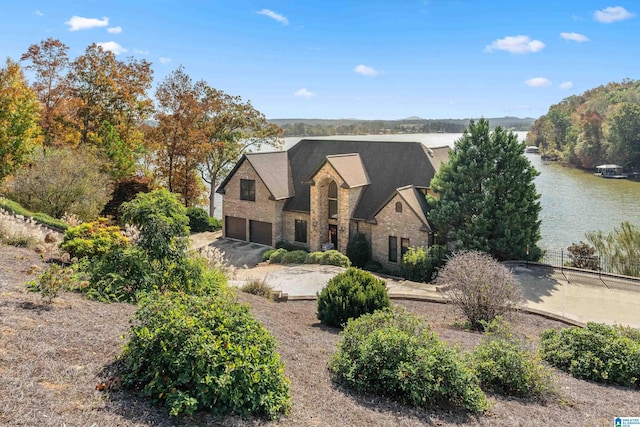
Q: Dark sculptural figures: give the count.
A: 0